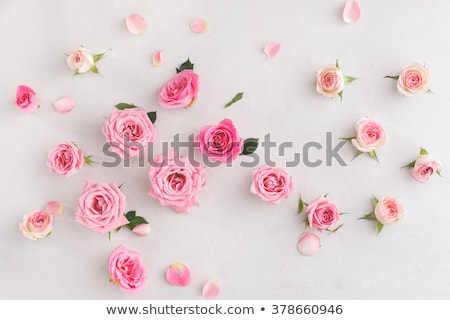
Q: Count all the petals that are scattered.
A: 11